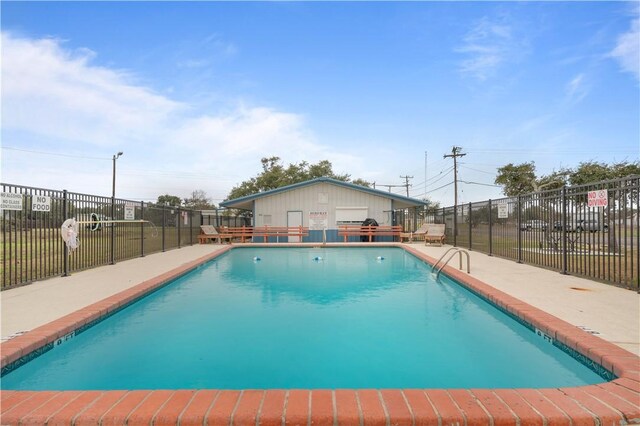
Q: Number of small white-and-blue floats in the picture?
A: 3